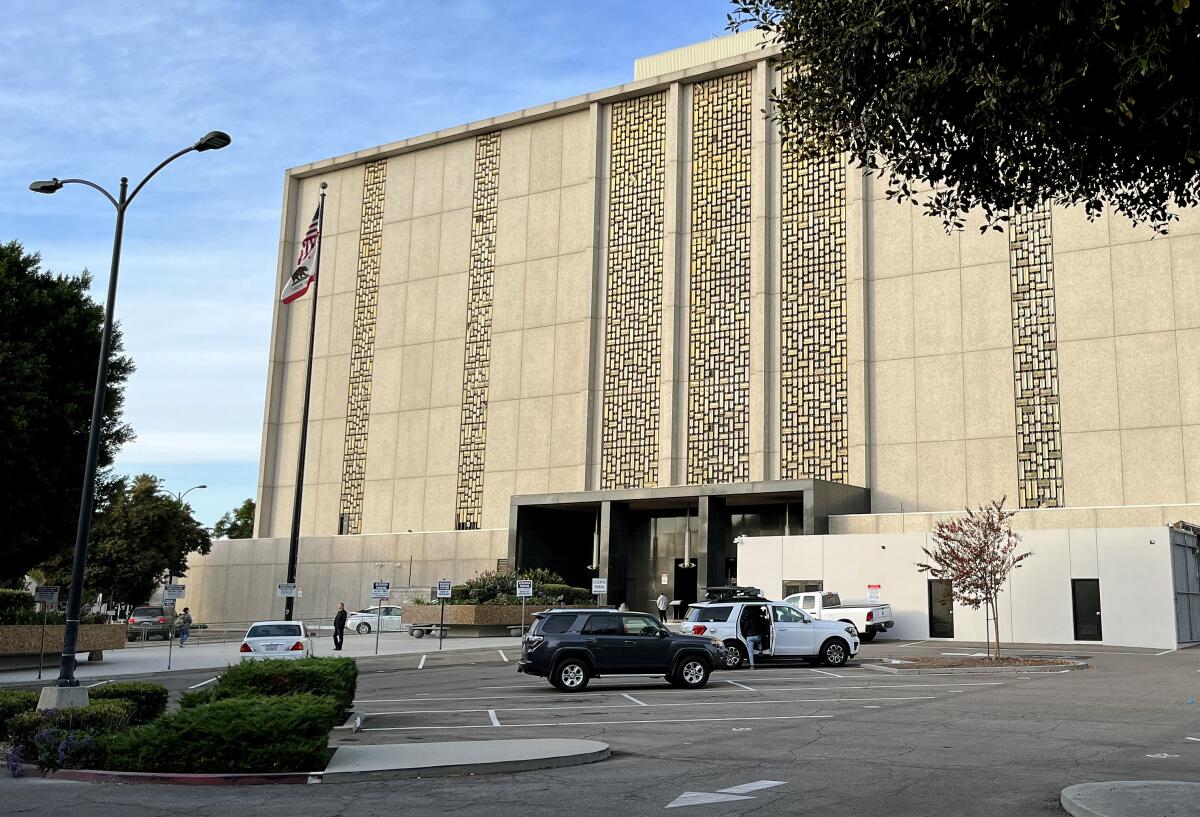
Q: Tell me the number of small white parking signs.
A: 7